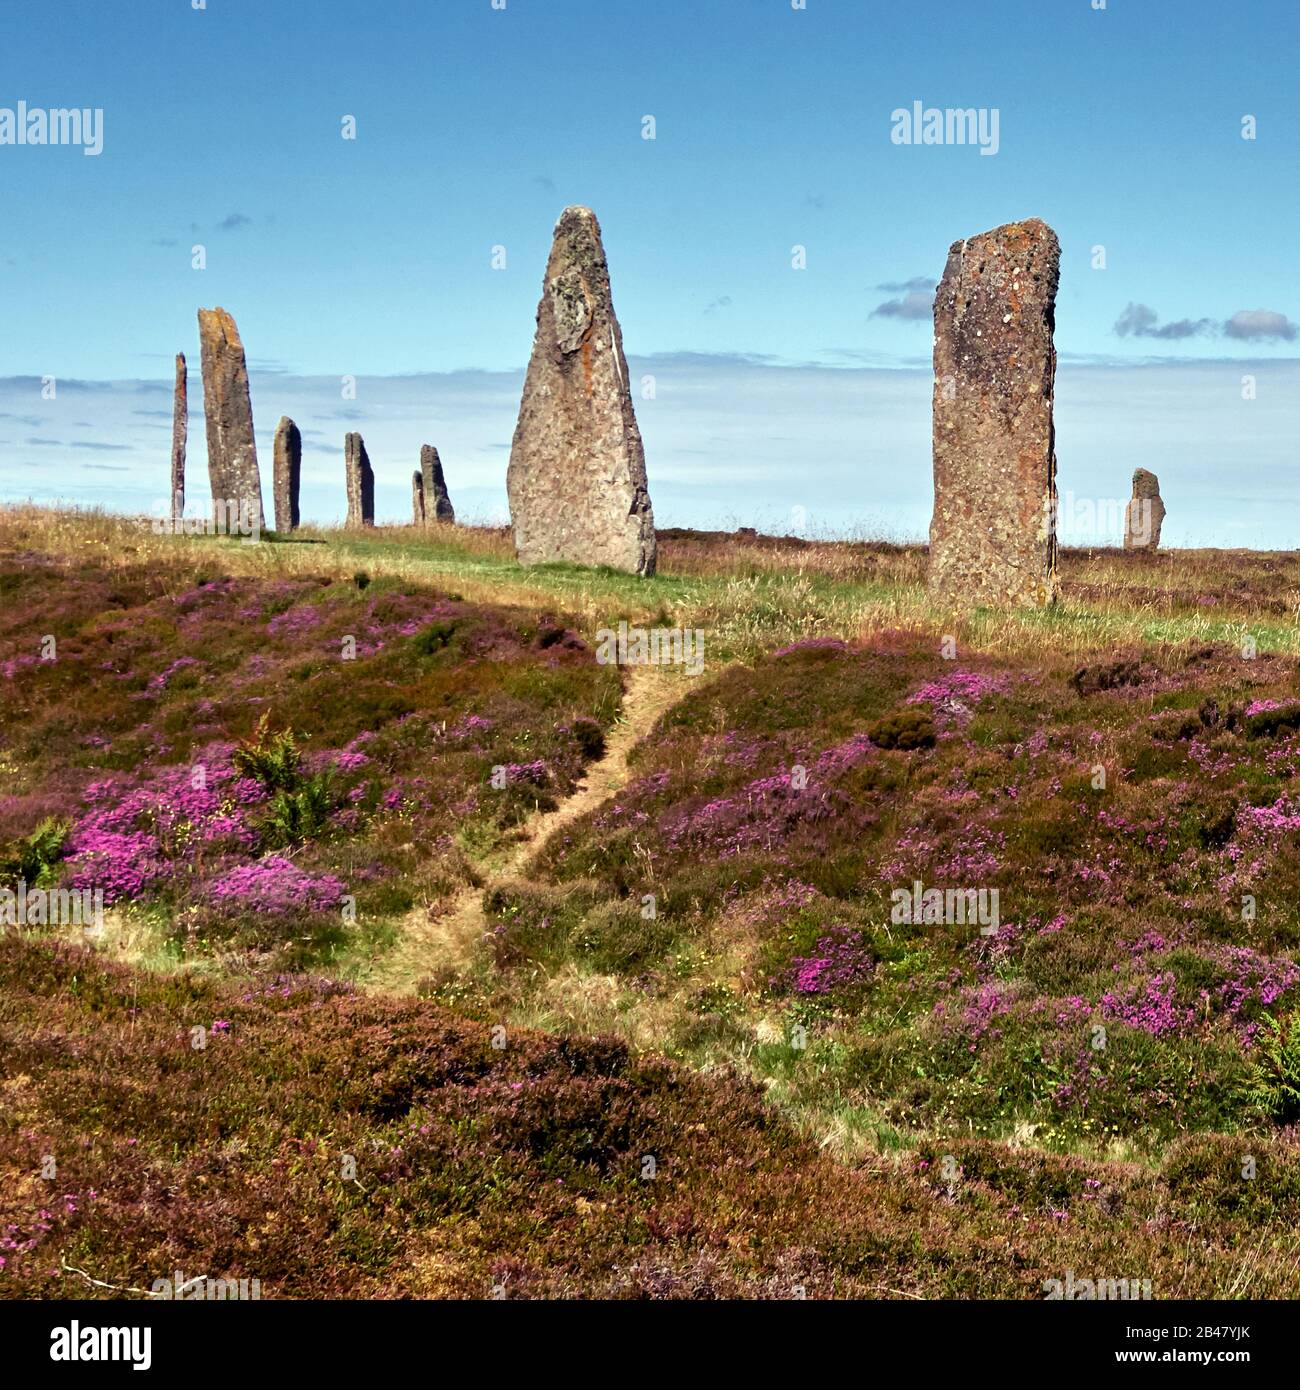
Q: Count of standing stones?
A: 9